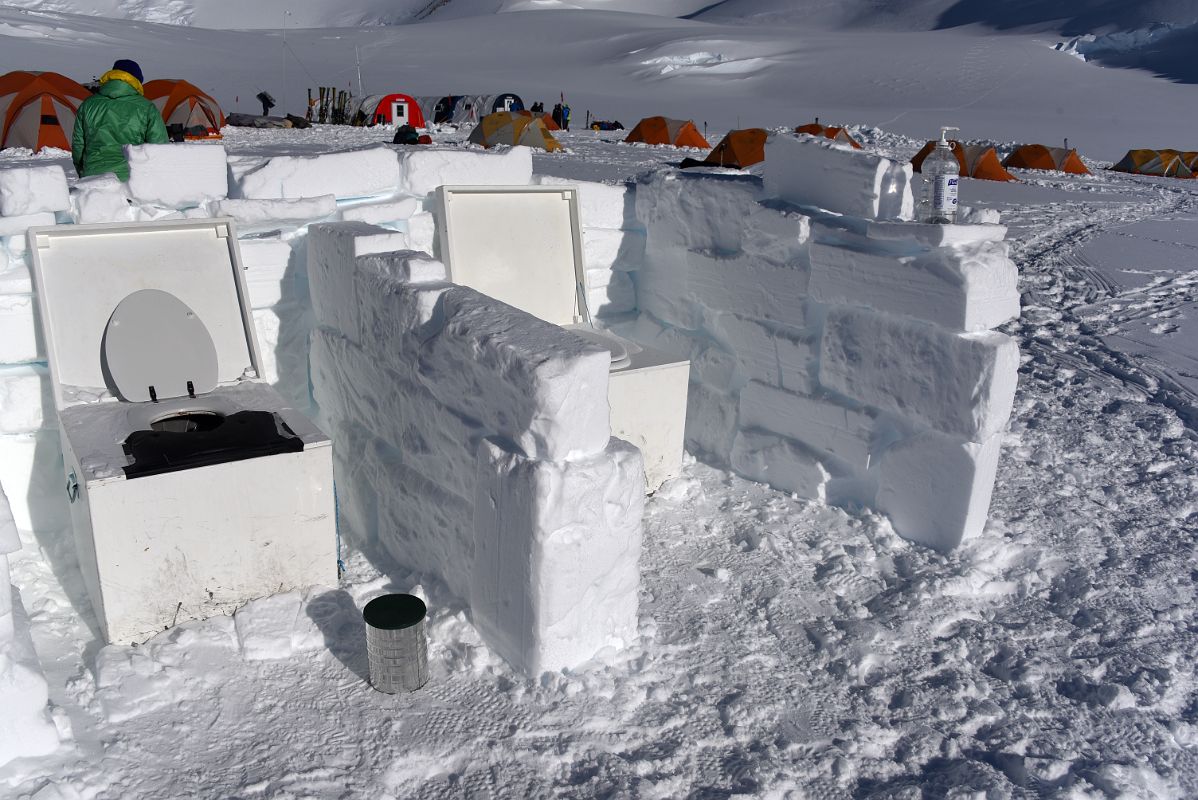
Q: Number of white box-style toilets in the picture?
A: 2